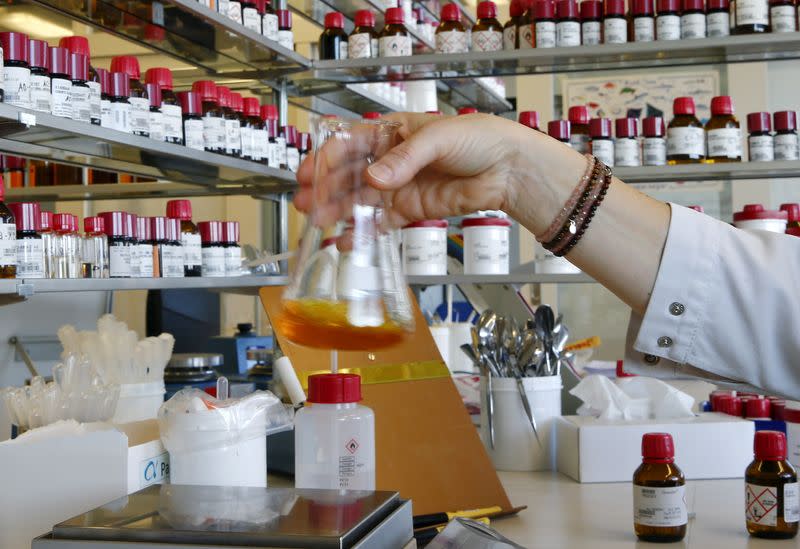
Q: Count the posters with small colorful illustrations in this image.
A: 1